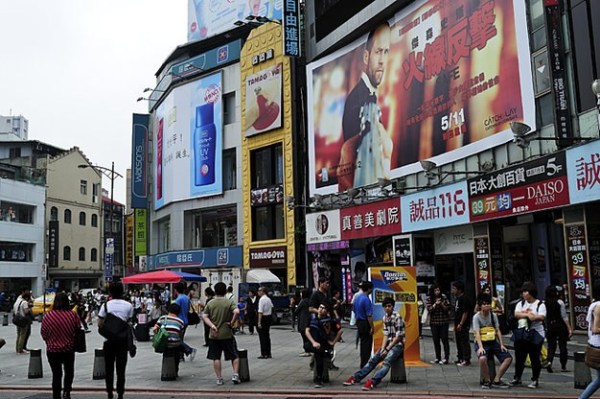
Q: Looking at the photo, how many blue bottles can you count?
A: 1